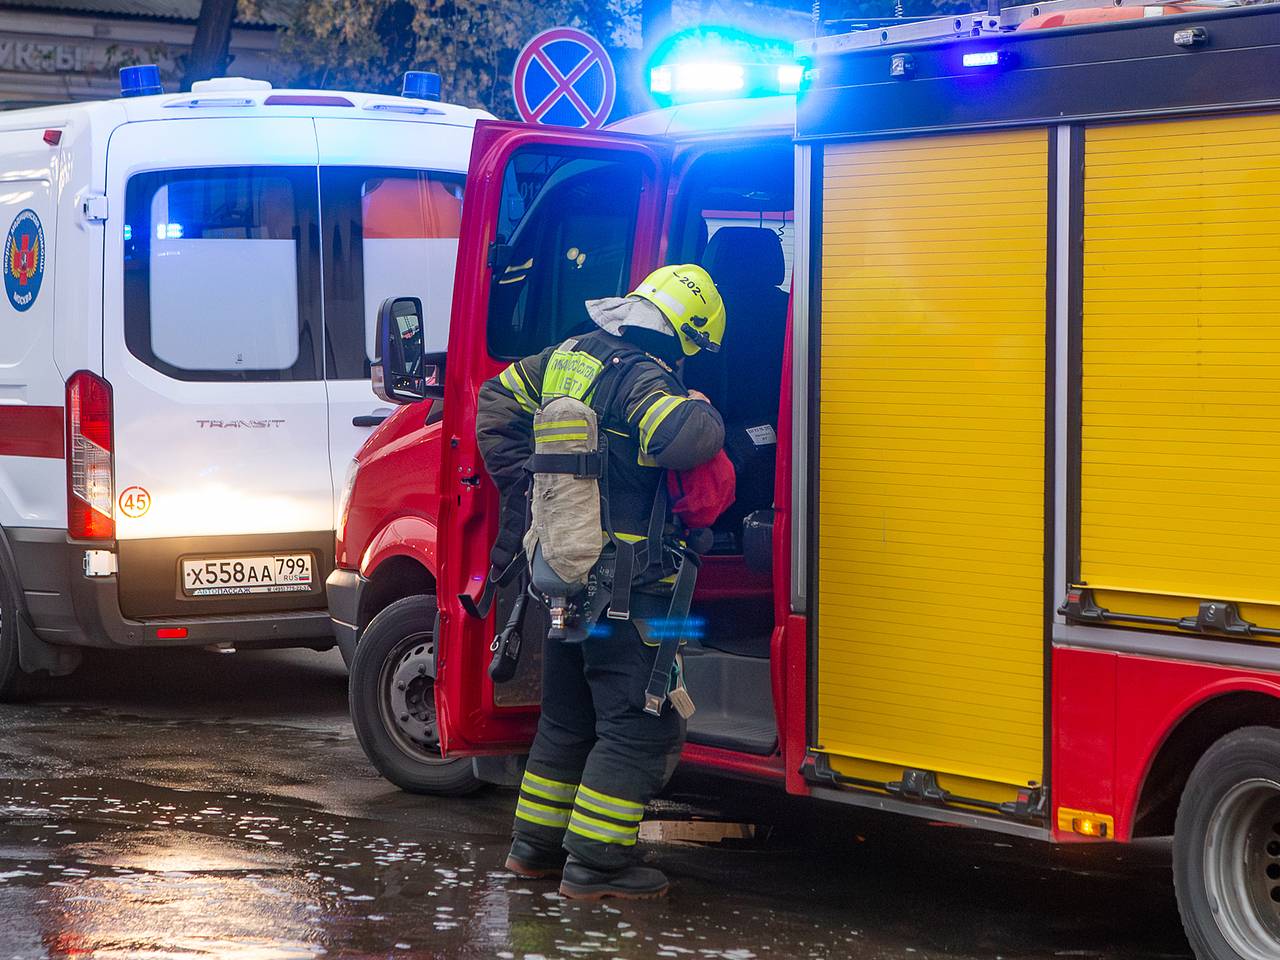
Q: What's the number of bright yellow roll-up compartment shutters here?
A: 2